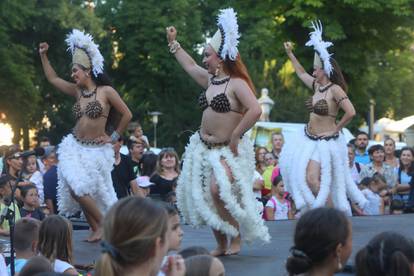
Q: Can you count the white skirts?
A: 3